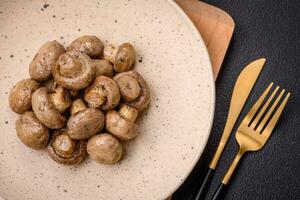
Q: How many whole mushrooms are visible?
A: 14